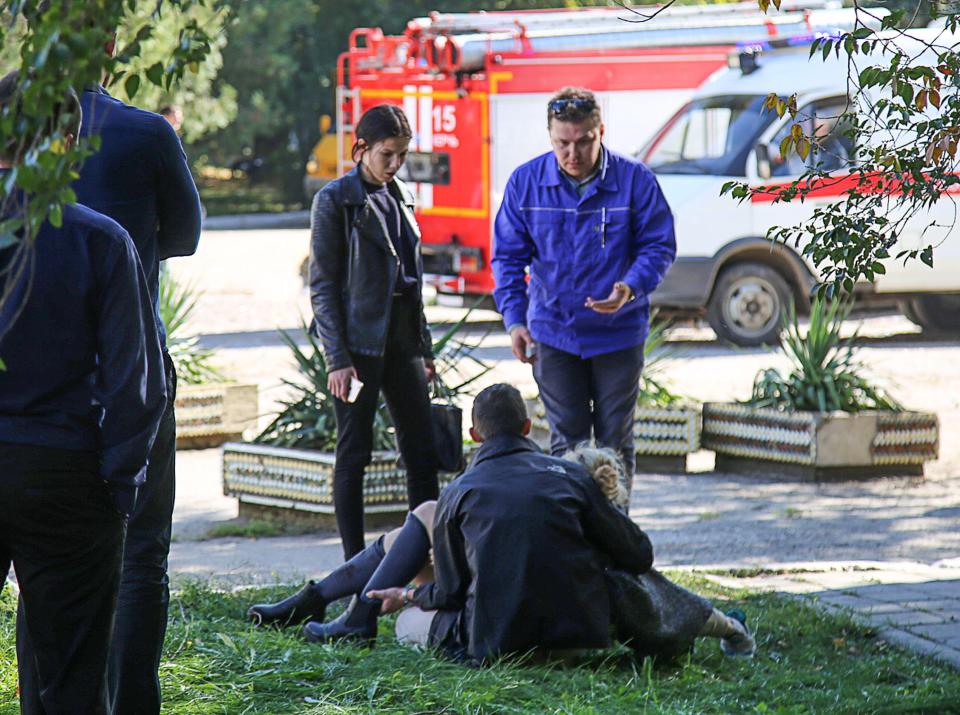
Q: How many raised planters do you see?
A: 4